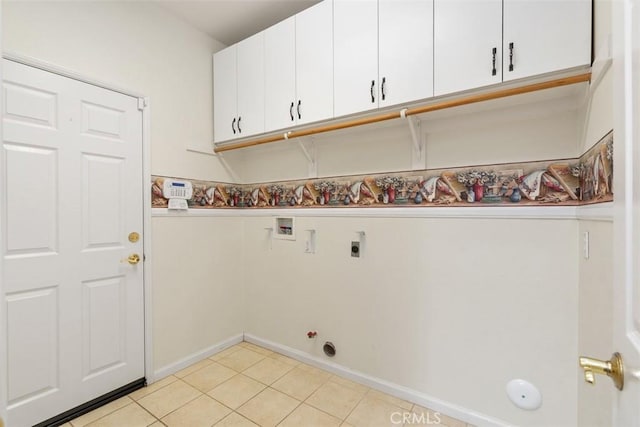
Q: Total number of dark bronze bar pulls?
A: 8